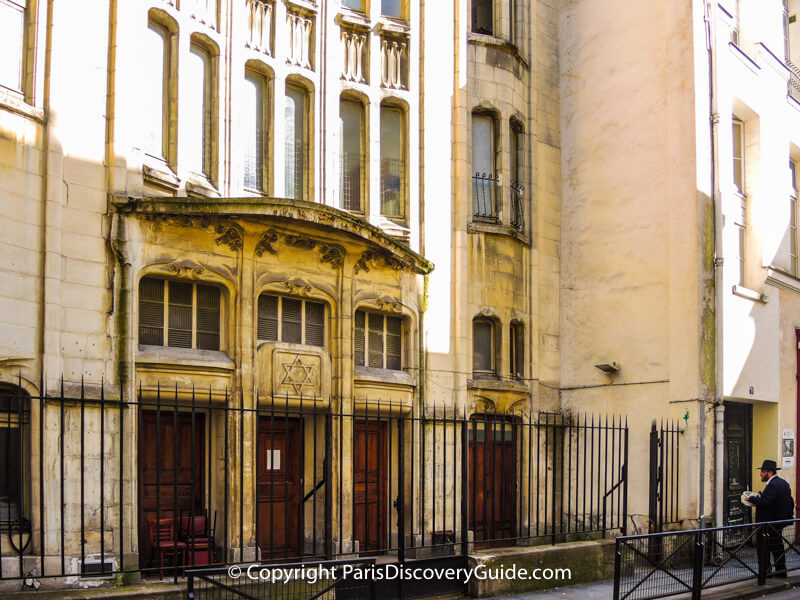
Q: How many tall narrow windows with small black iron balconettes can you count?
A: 2